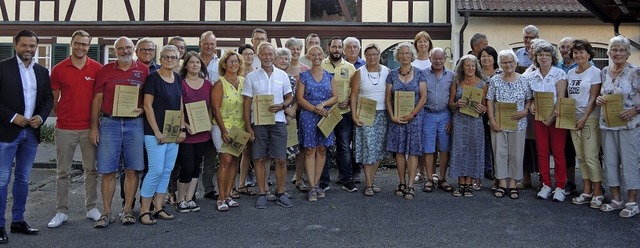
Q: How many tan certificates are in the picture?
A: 15